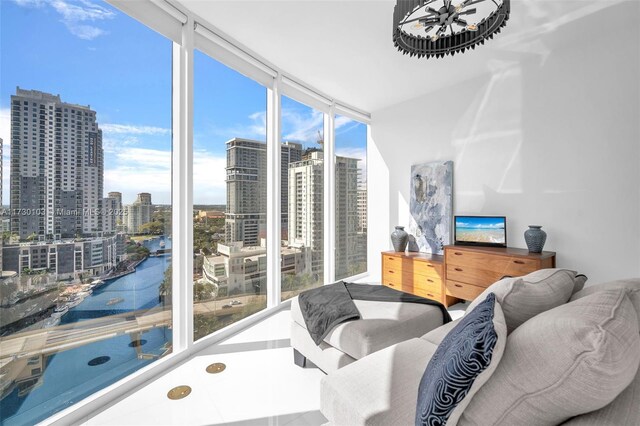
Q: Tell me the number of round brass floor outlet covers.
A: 2